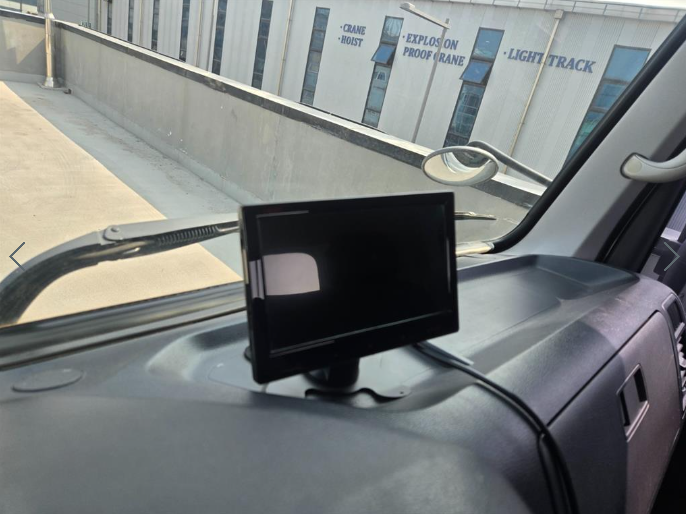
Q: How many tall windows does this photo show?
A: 10